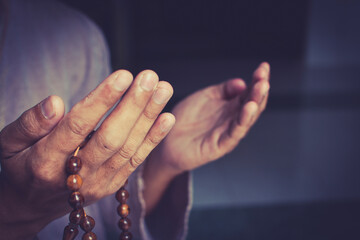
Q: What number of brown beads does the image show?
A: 11